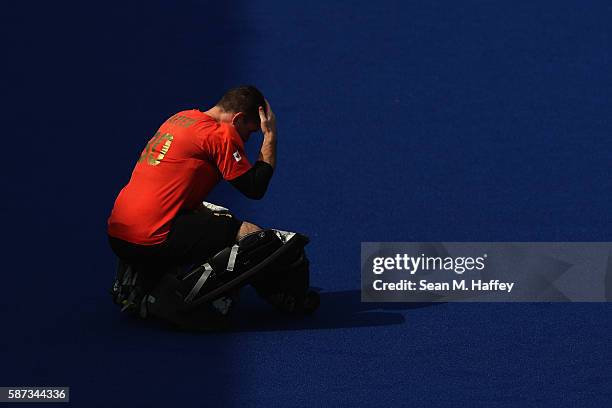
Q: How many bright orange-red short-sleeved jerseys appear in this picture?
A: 1